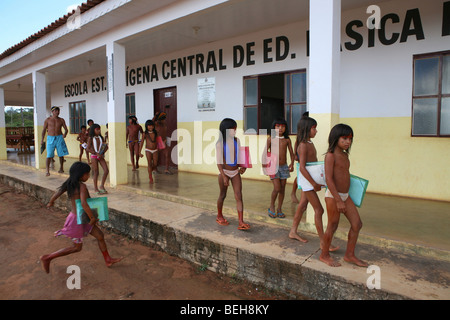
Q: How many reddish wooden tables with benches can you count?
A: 1